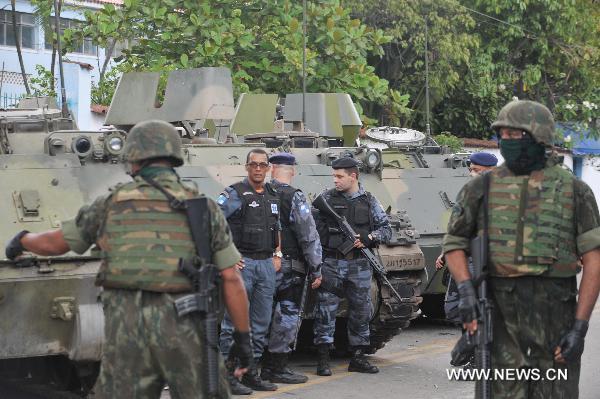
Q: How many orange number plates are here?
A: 0